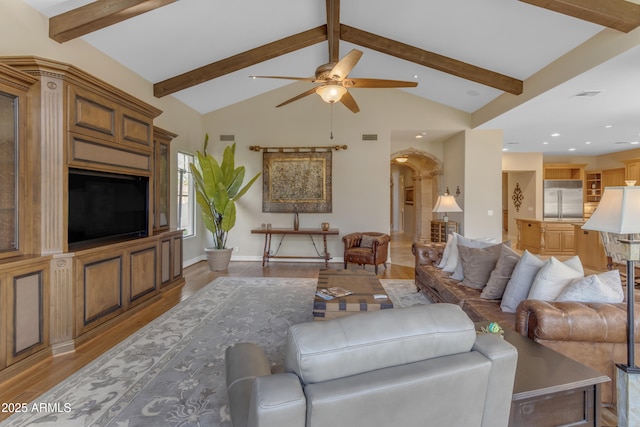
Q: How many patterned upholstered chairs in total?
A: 1